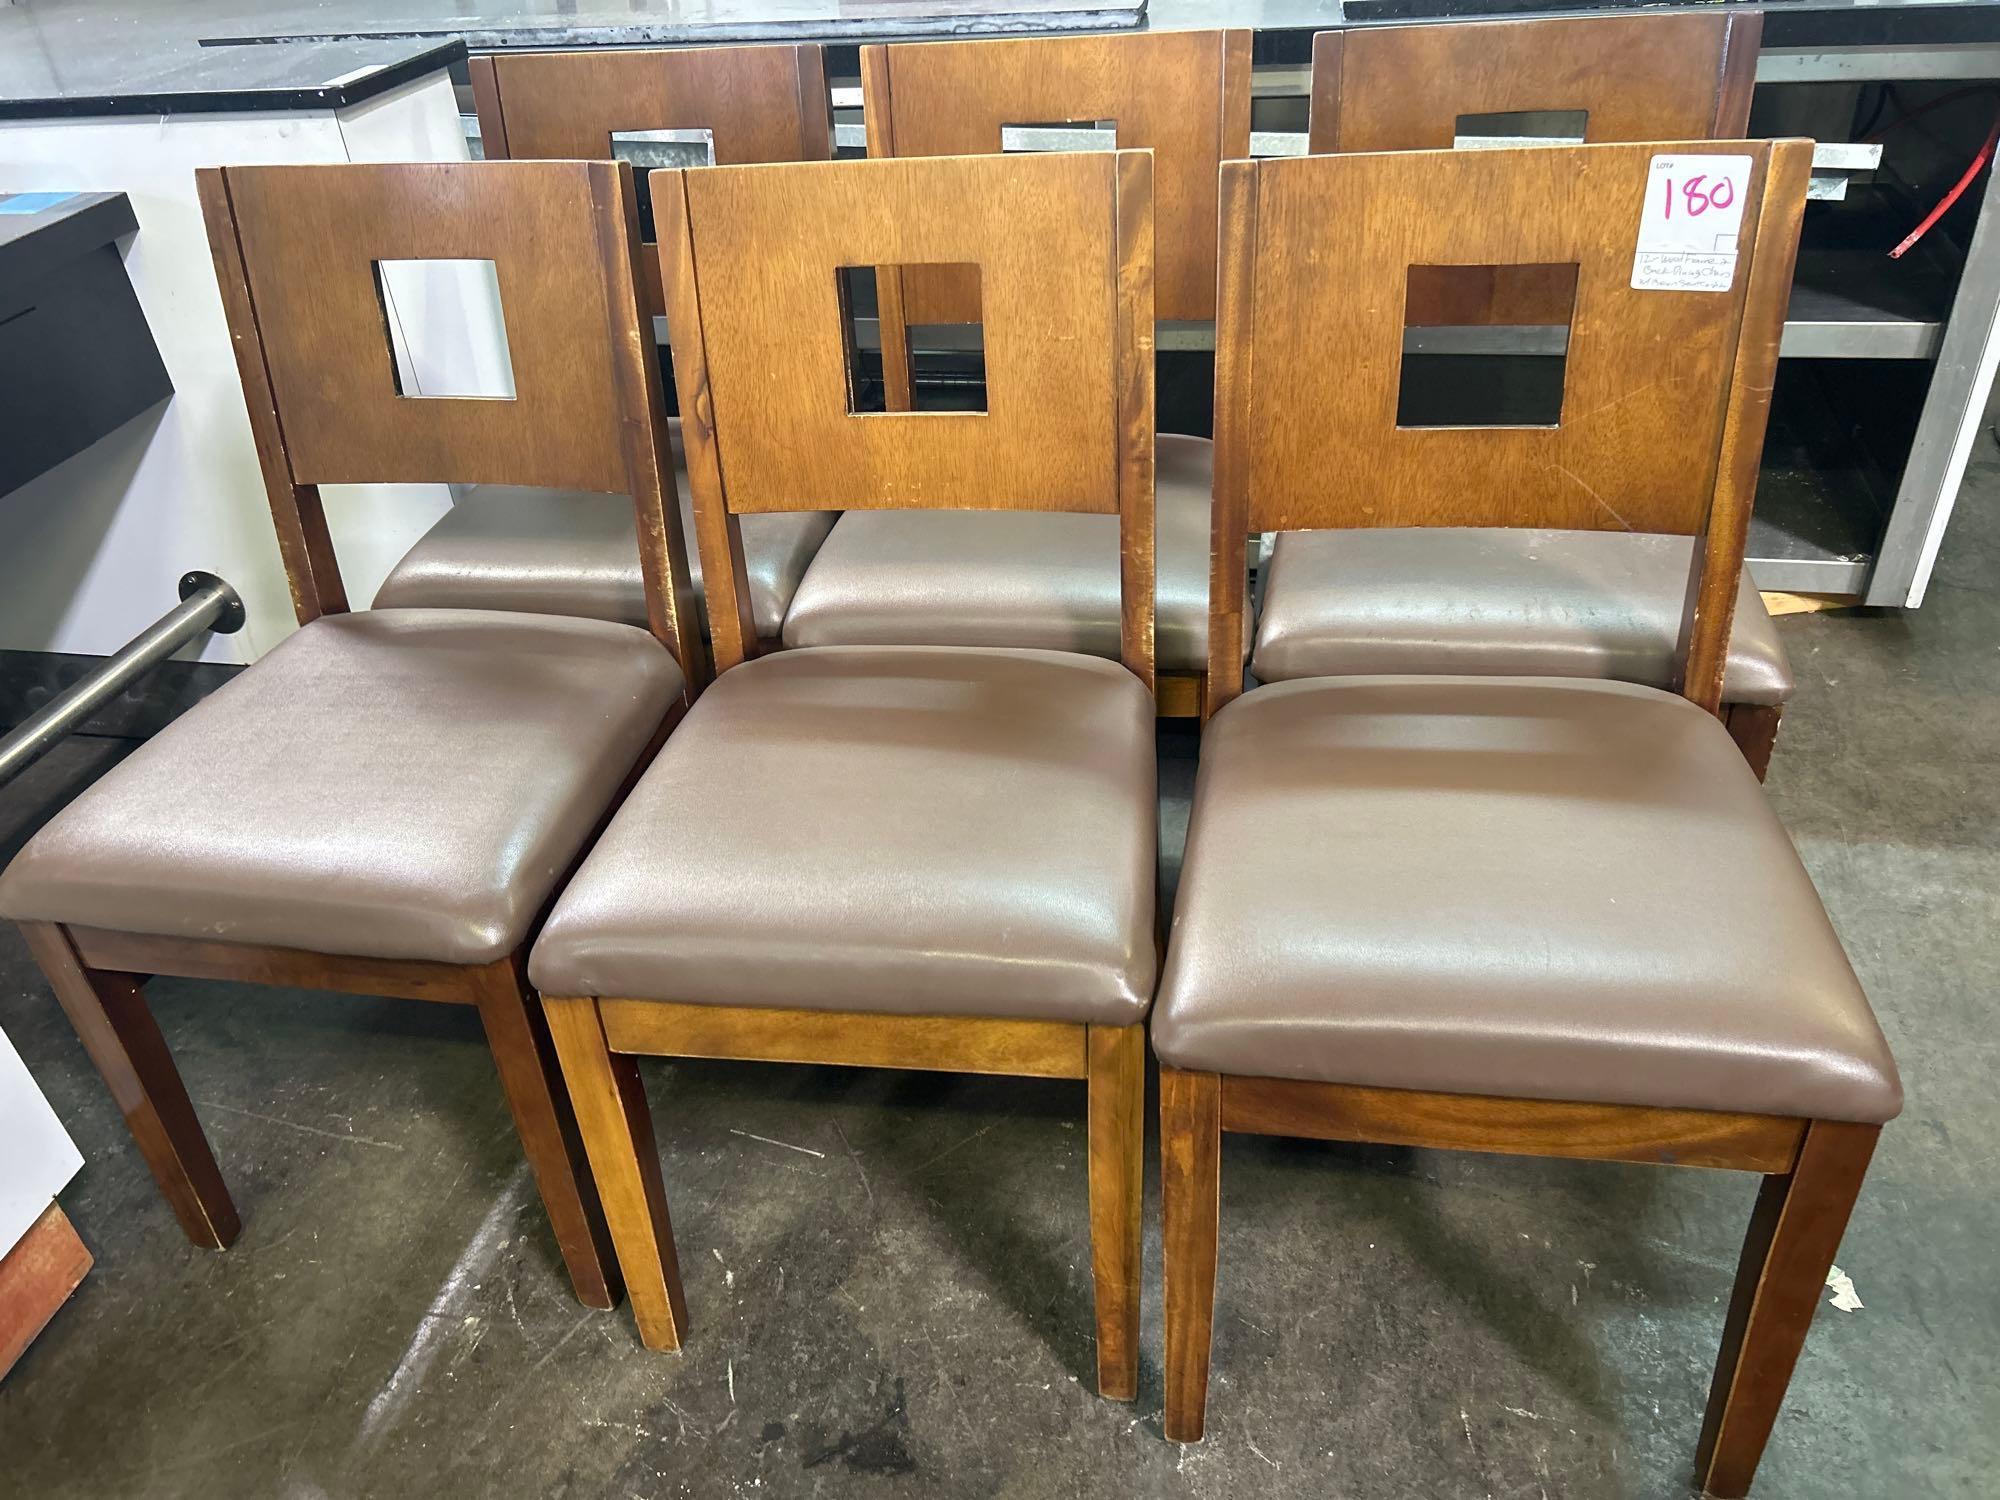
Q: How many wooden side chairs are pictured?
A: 6